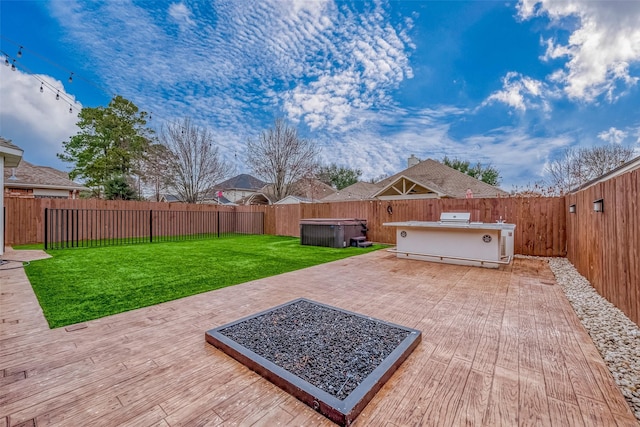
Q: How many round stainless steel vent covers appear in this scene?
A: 2